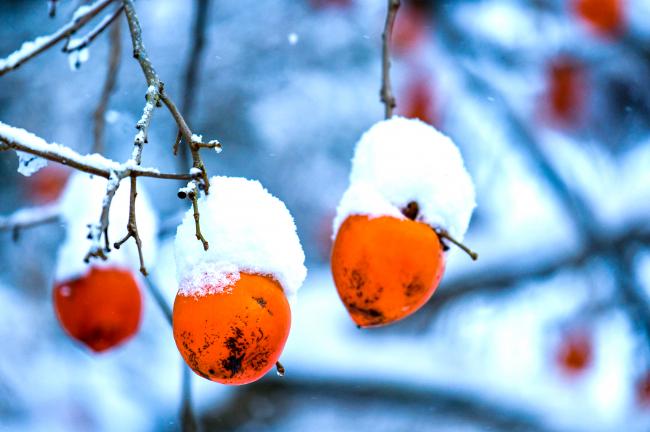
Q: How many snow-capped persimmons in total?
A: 3